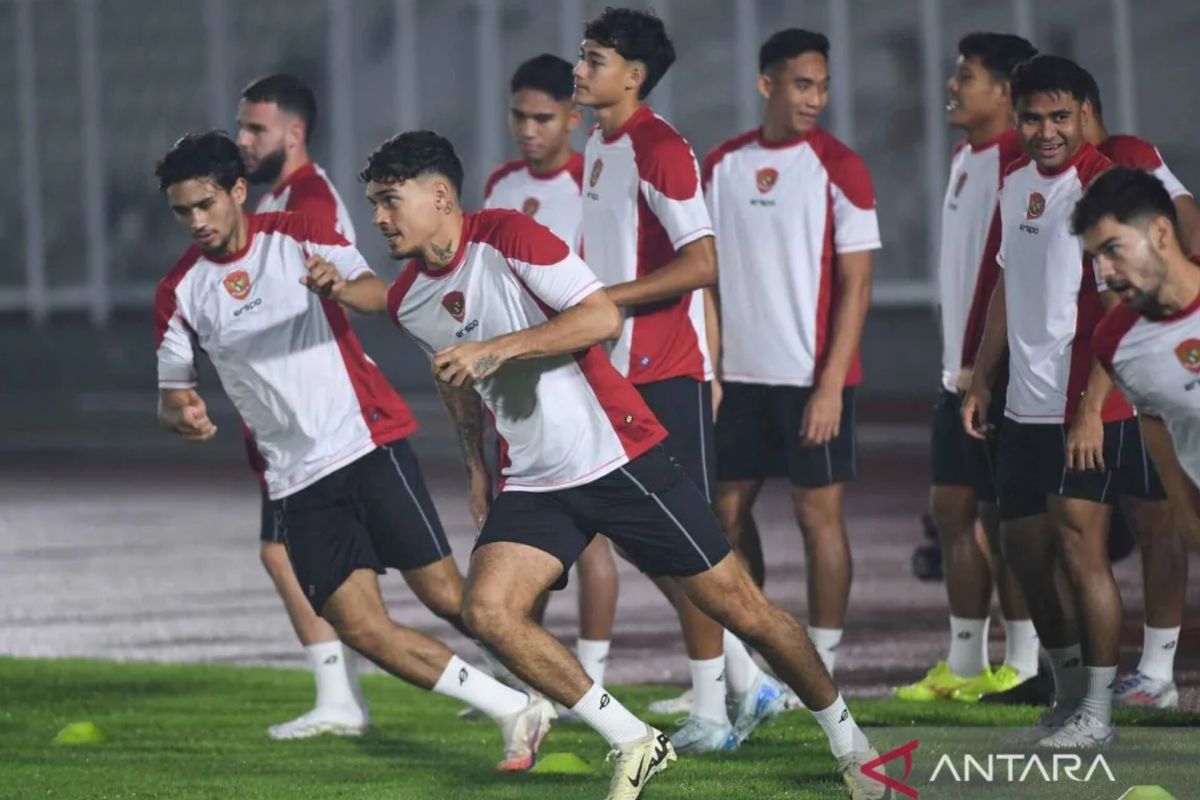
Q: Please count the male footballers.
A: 10